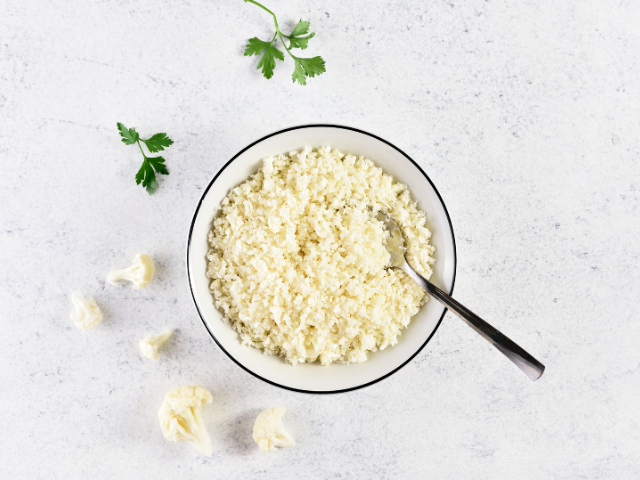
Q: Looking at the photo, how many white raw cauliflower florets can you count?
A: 5